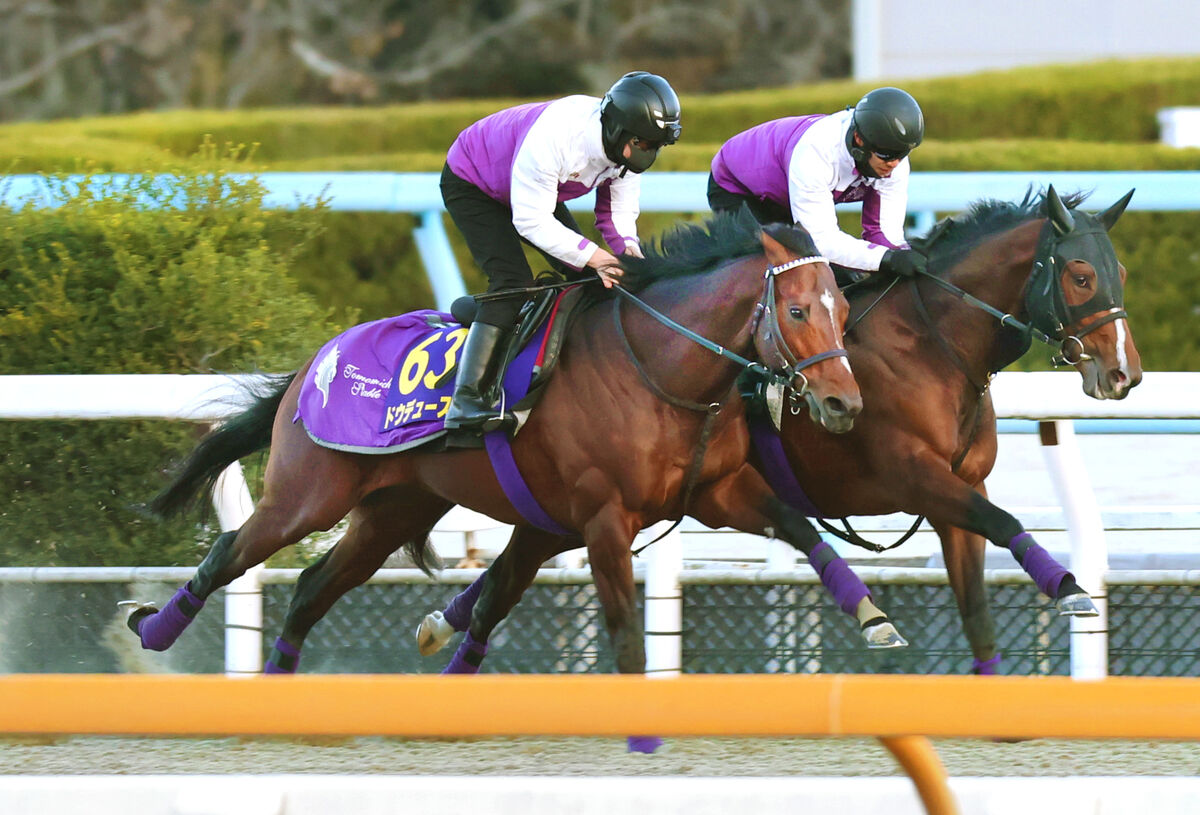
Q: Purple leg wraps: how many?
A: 8